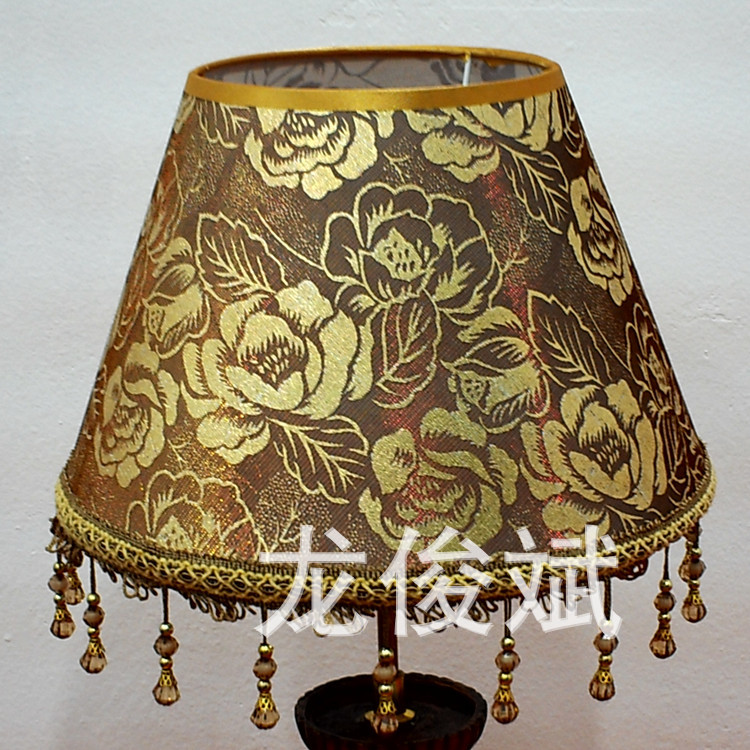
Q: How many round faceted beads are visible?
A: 9